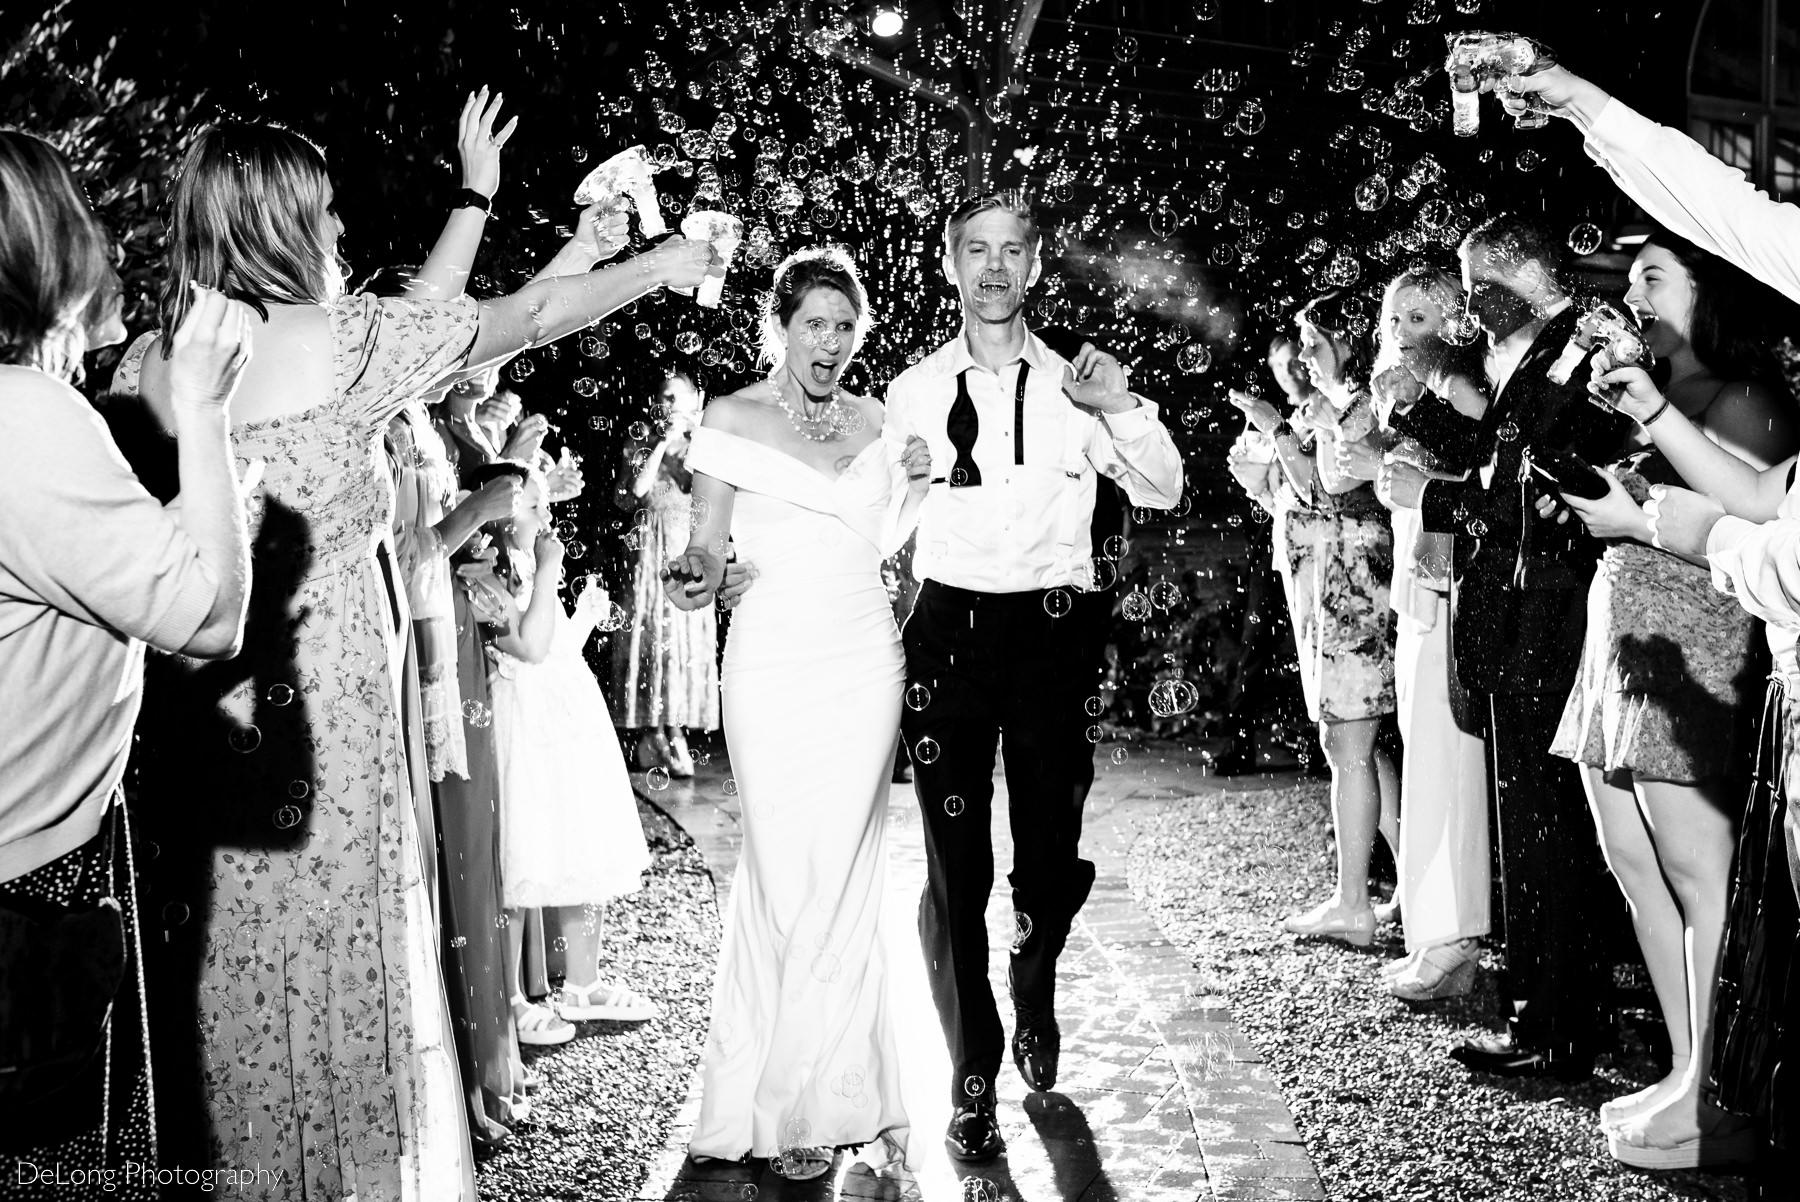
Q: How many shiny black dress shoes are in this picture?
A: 3